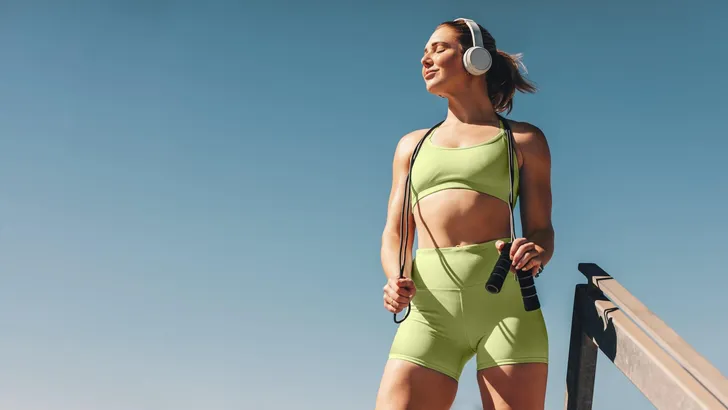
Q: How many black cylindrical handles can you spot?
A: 2